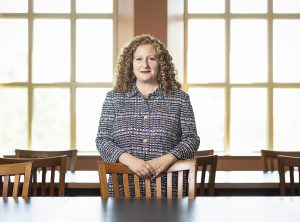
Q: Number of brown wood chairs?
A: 8